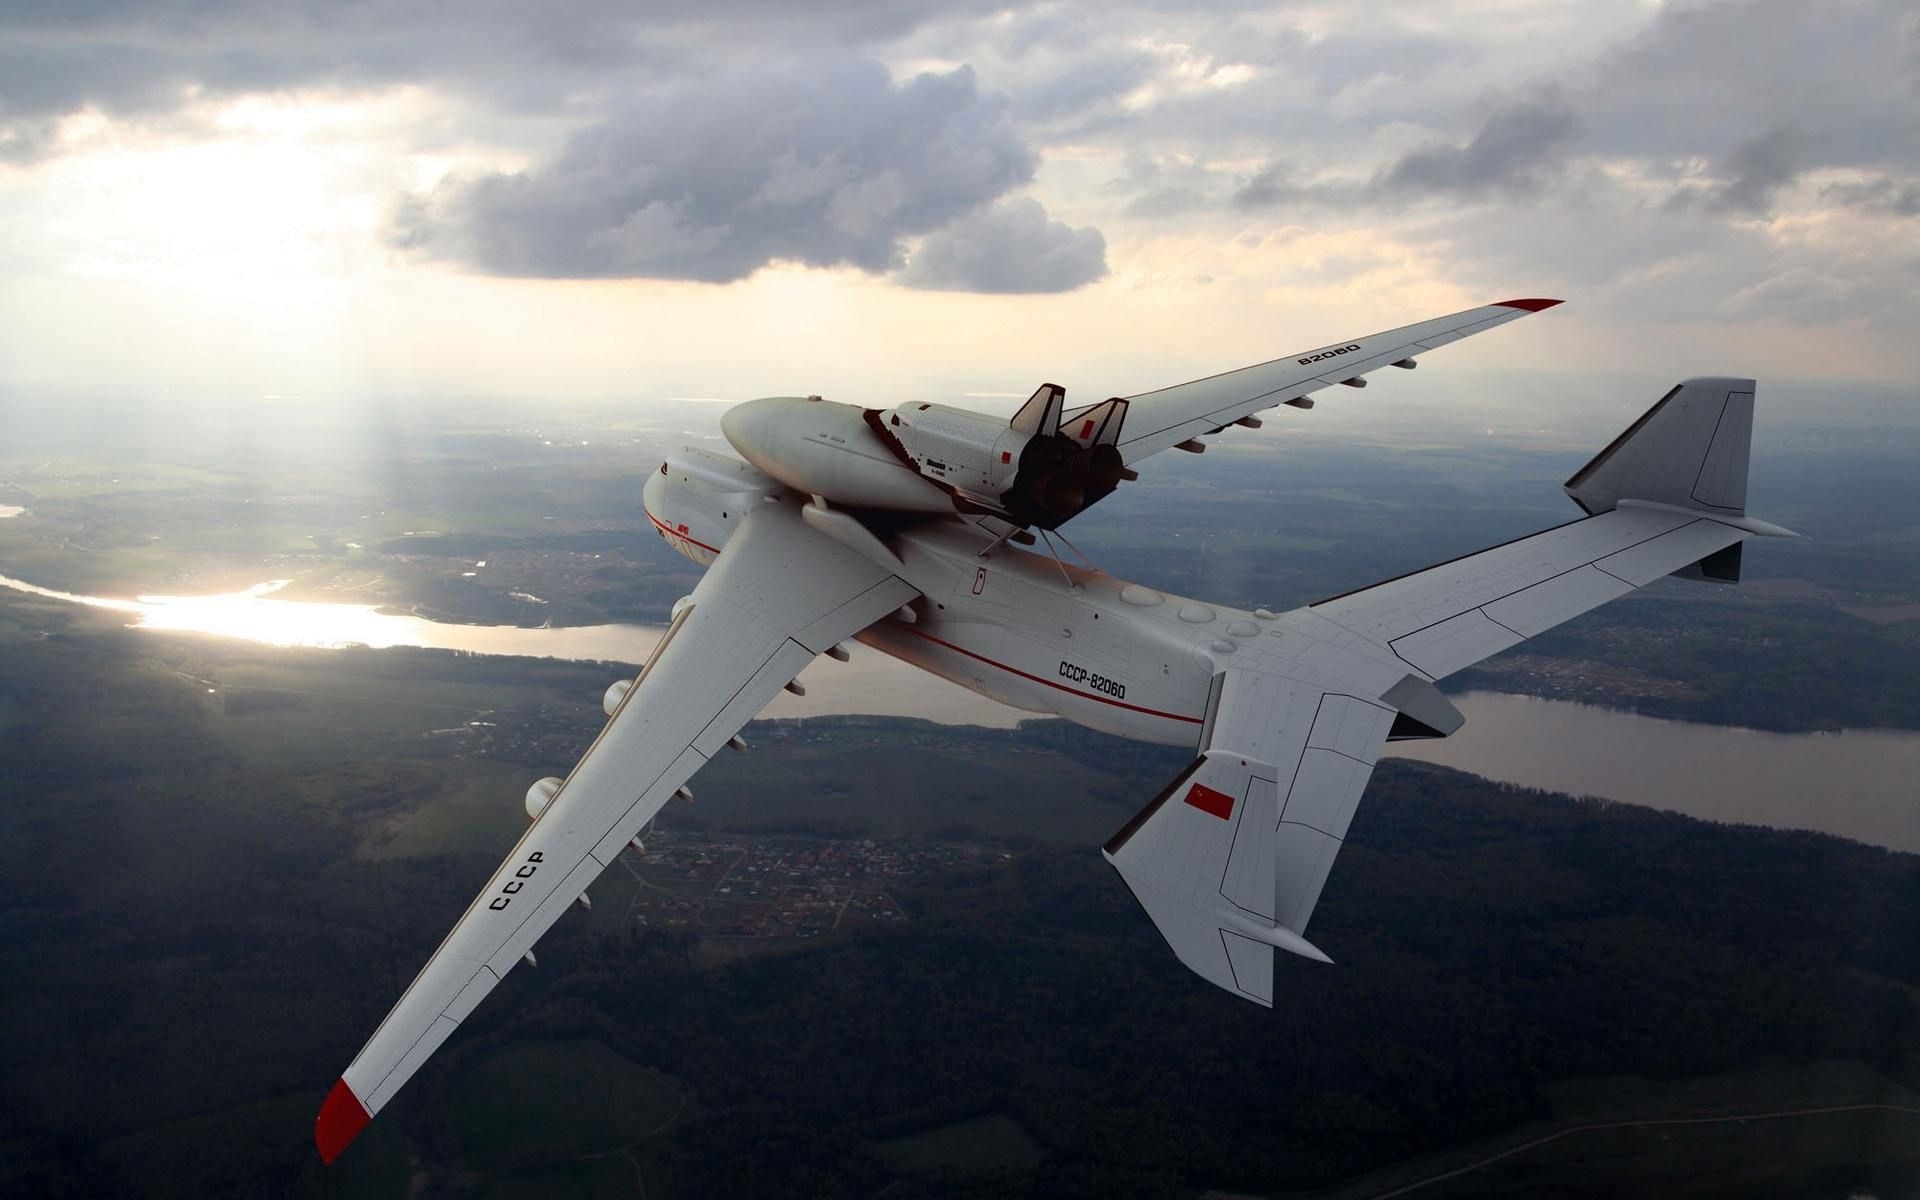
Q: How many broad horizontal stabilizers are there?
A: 2